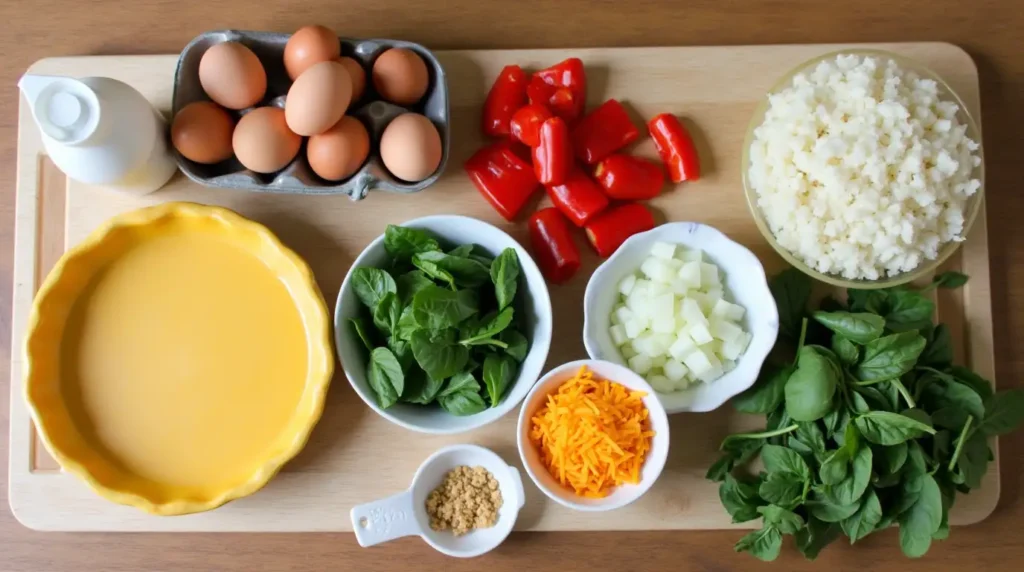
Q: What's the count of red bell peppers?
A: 11